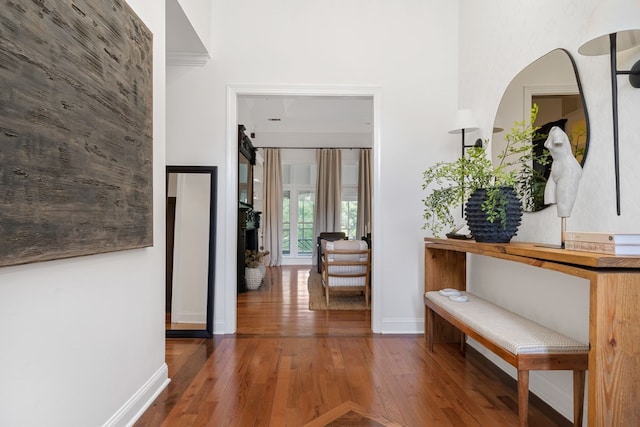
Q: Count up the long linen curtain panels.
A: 3